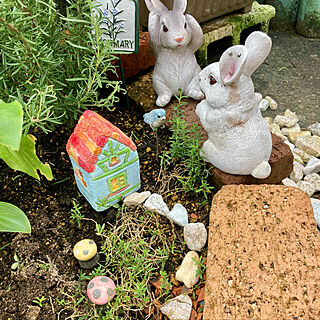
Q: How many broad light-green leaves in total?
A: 3